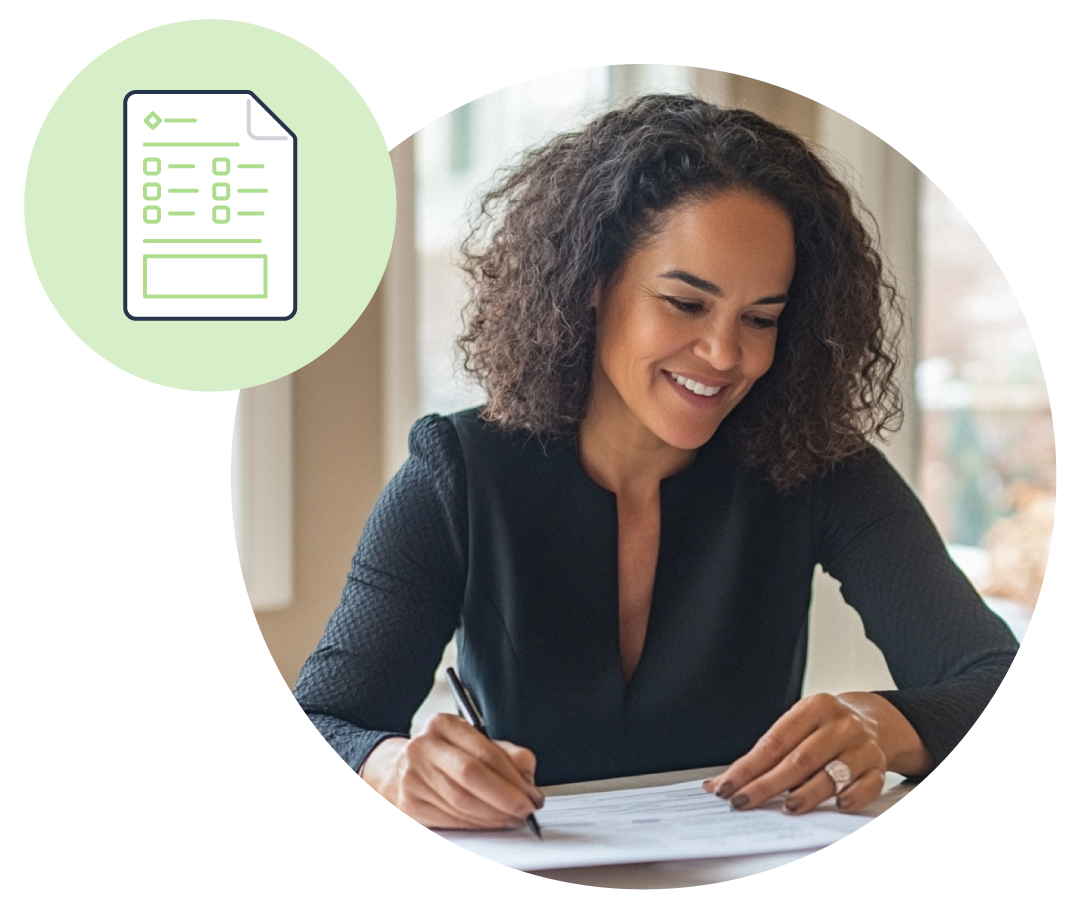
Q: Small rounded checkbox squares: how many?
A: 6